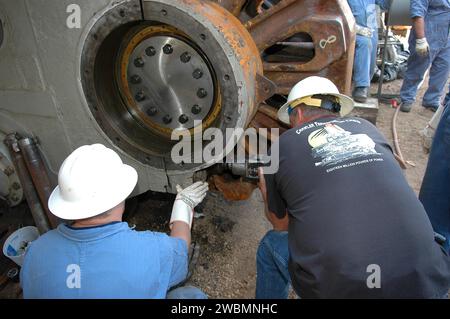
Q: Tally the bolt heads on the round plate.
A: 12